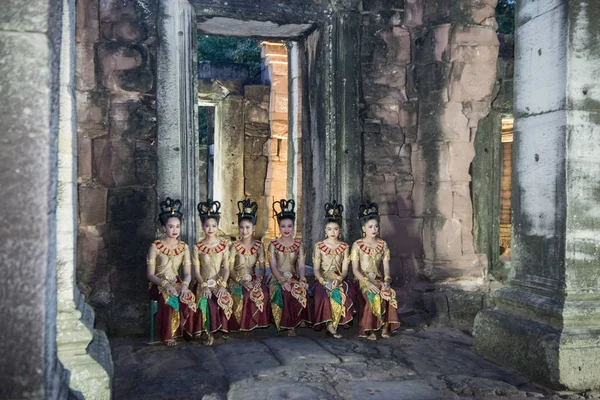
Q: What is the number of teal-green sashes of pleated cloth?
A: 6